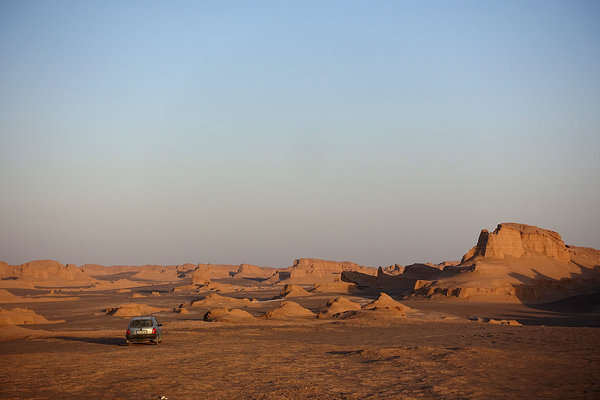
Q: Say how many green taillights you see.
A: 0